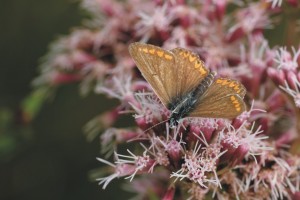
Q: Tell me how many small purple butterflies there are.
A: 0